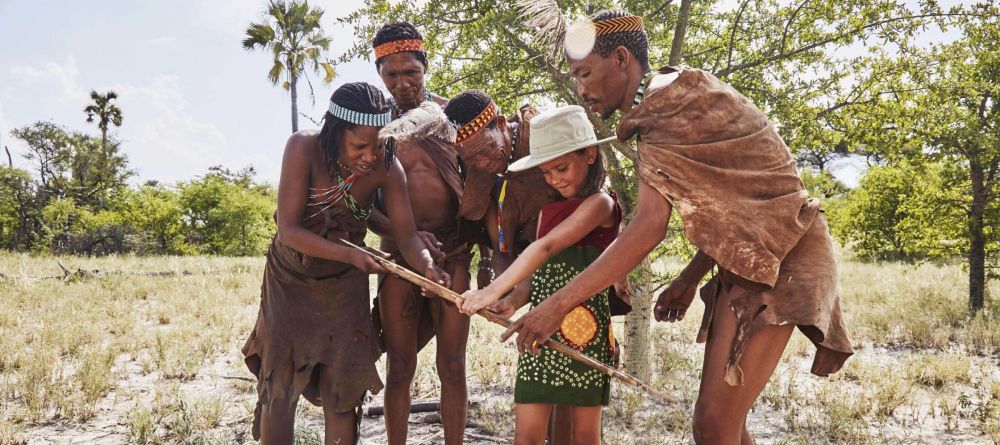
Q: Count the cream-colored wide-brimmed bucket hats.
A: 1